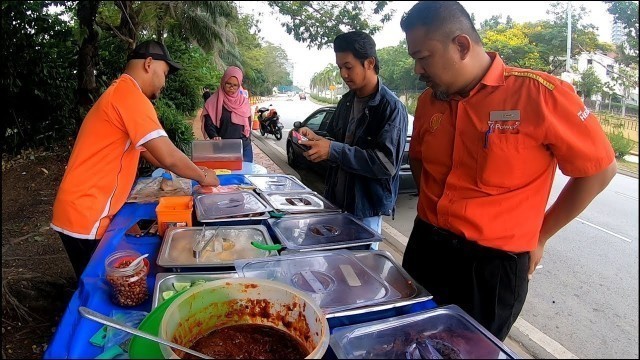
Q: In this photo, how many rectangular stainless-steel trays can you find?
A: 8